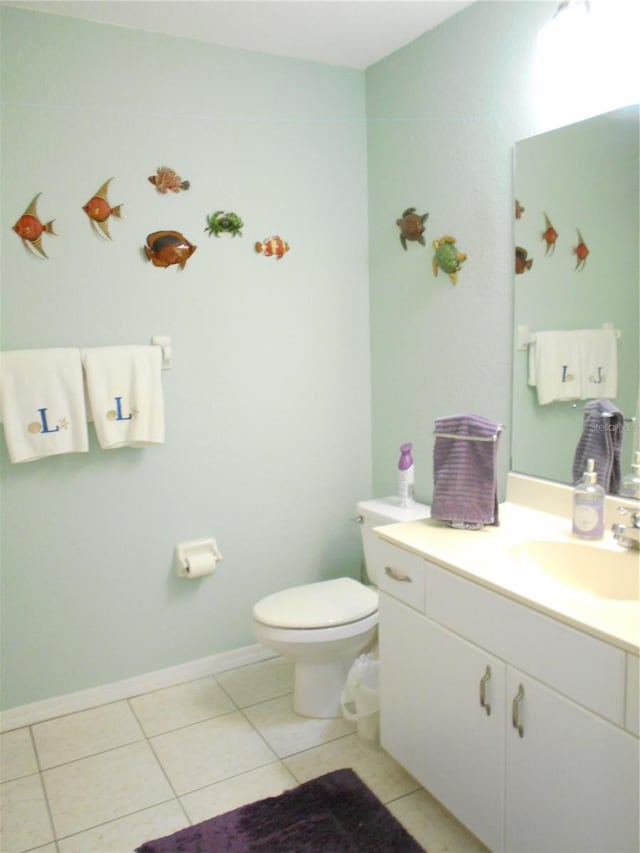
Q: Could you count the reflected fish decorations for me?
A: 4